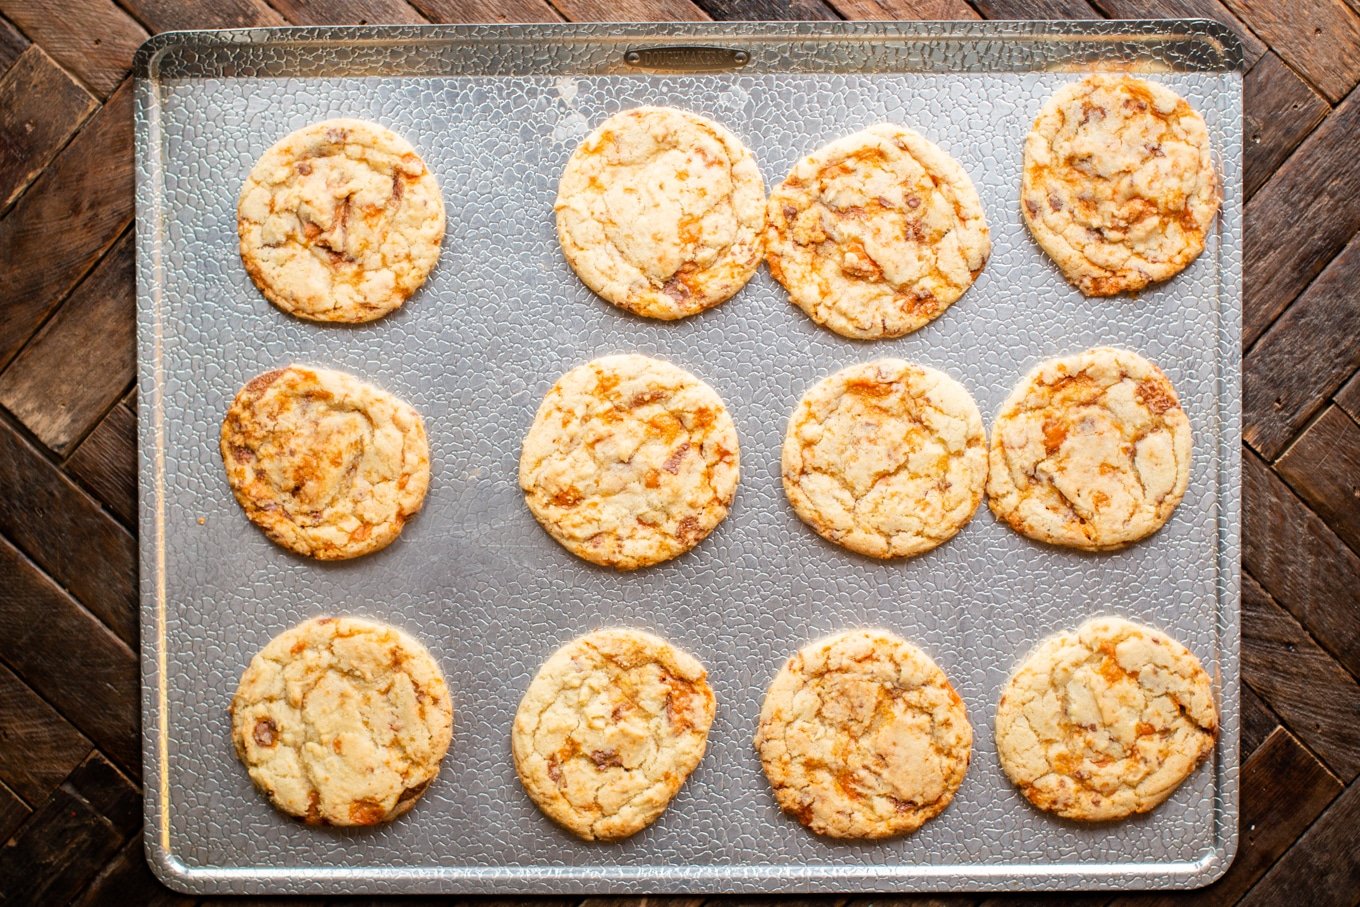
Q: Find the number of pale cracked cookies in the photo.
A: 12